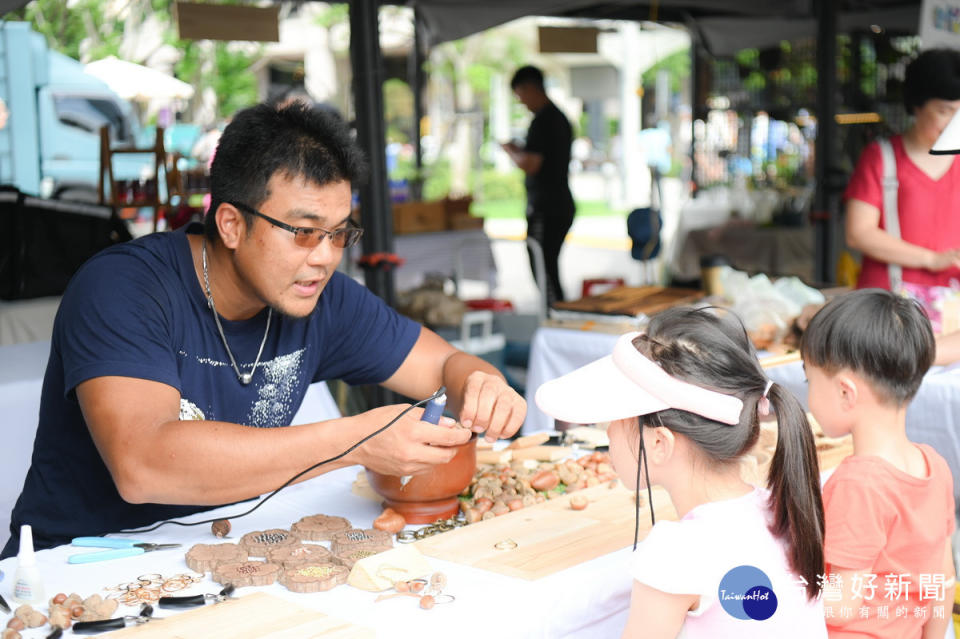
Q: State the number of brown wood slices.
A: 8